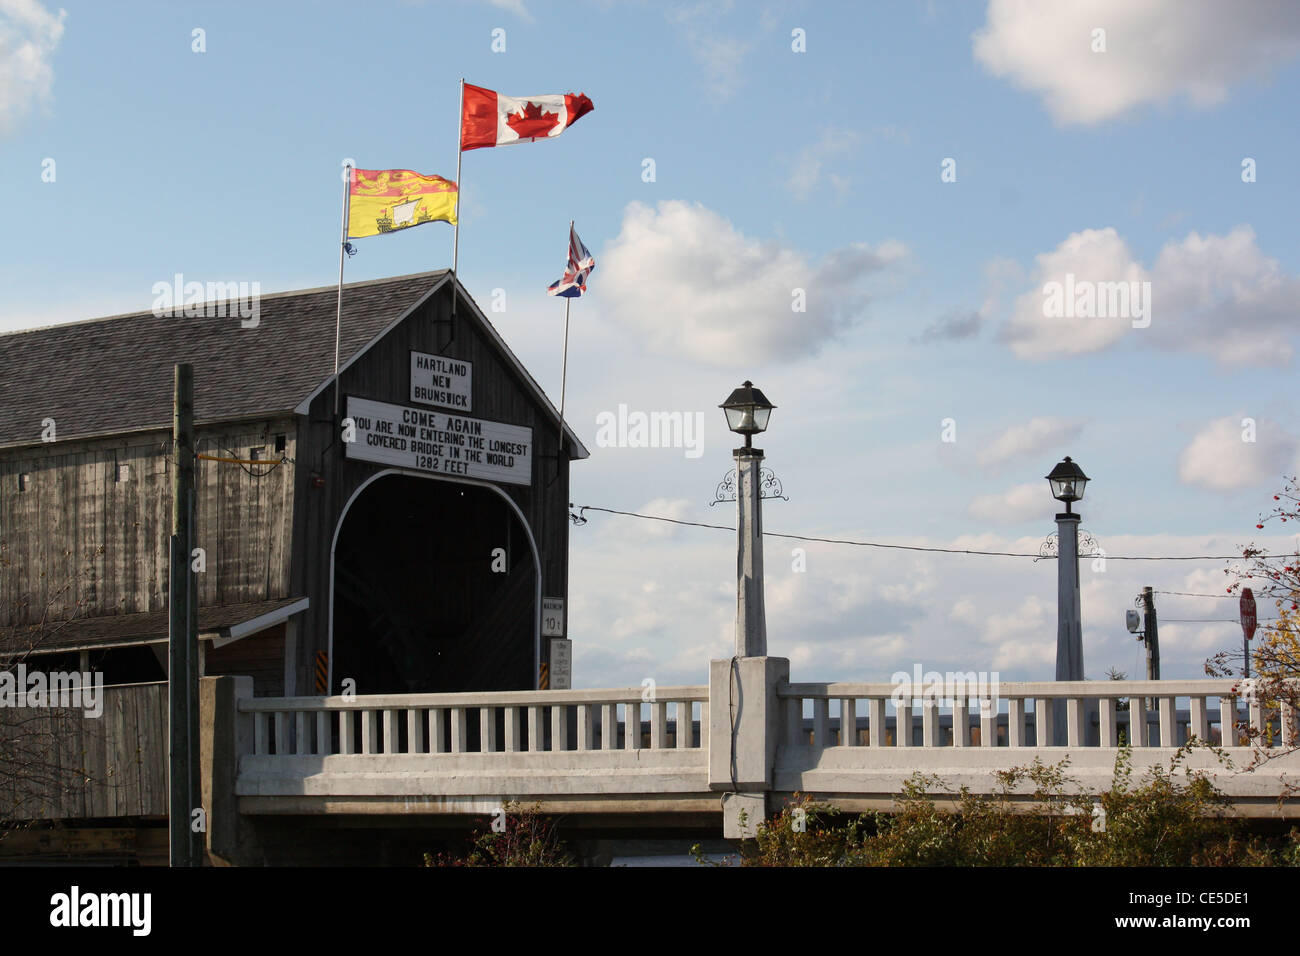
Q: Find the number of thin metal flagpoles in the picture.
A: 3